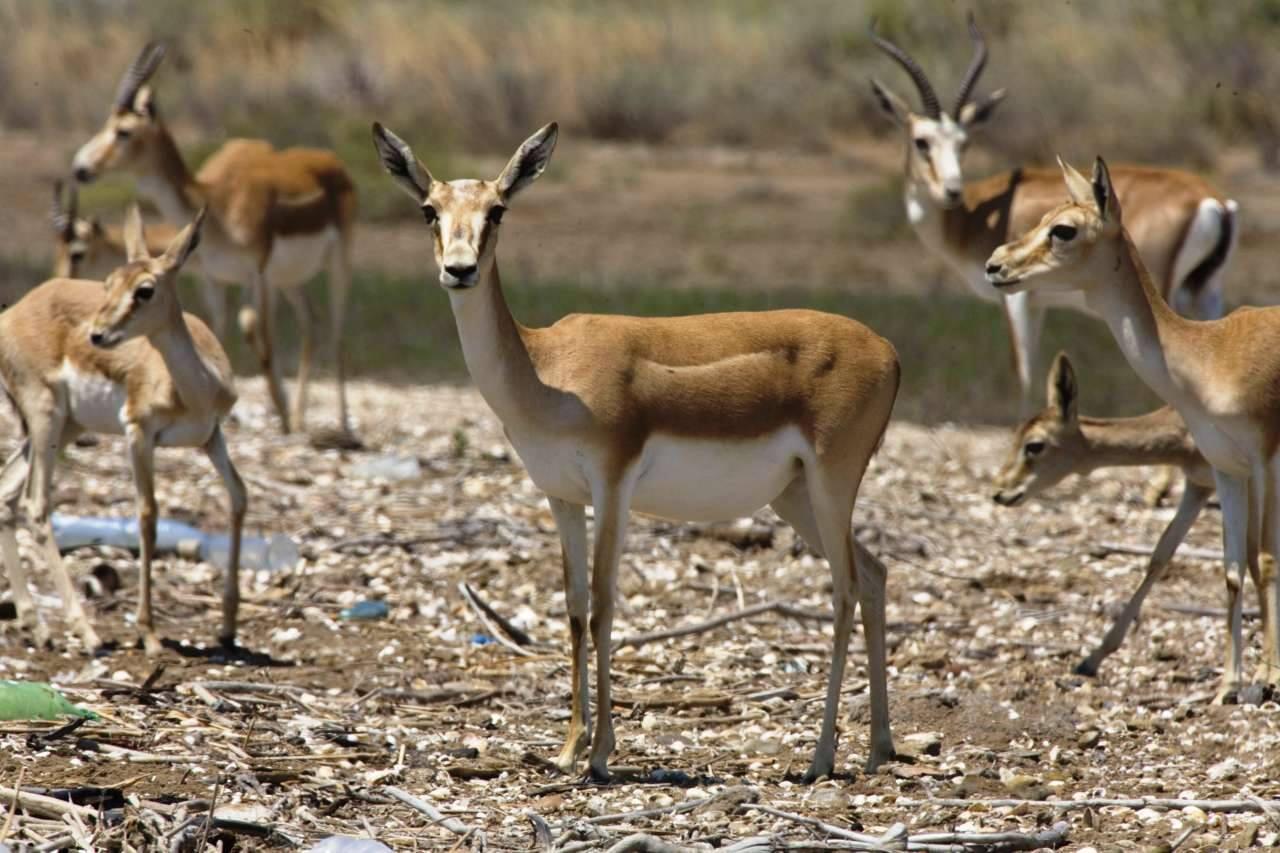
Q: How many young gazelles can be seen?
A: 2